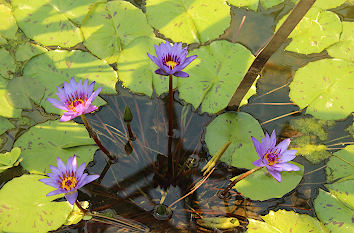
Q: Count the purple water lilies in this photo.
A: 4